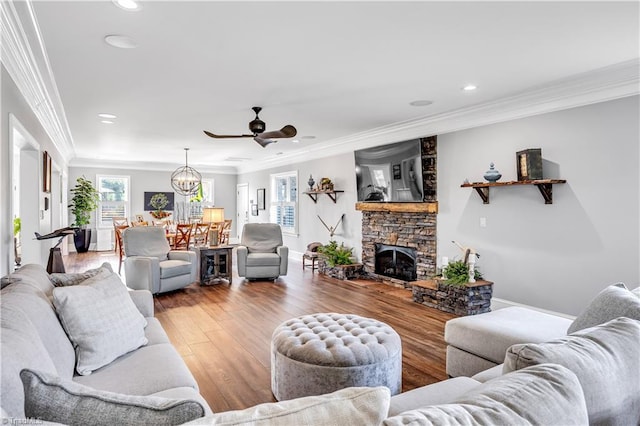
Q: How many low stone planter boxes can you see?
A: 2